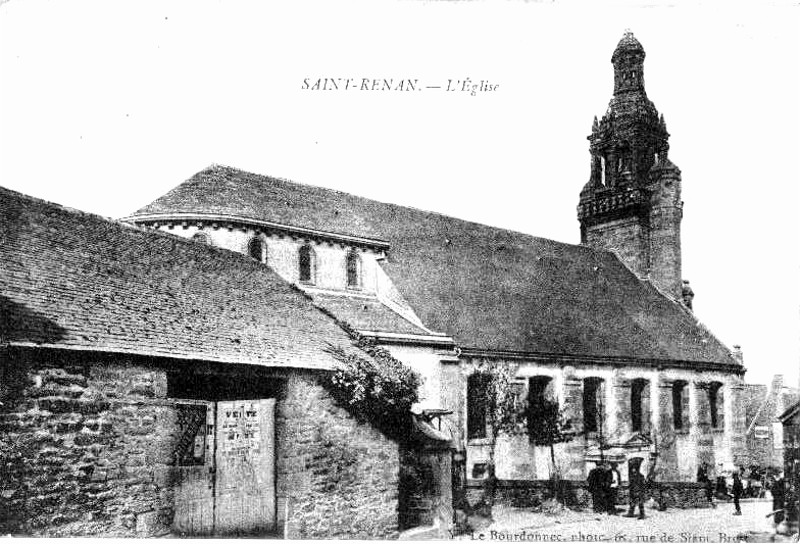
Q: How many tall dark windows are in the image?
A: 6